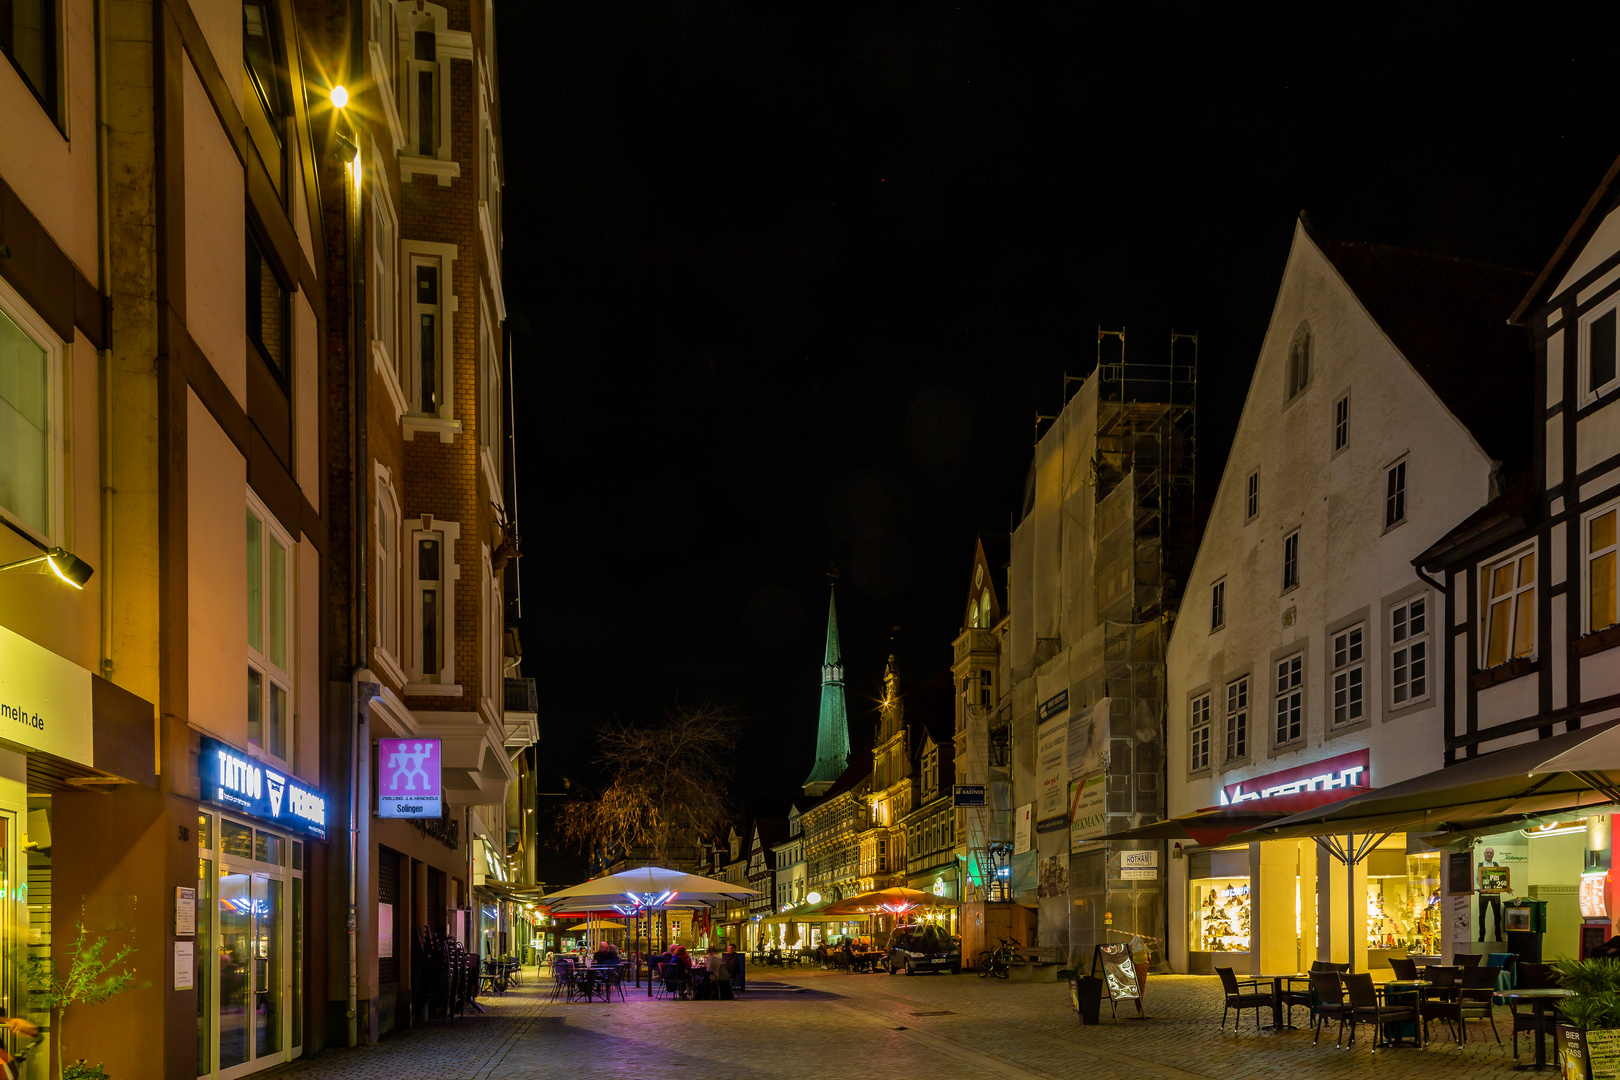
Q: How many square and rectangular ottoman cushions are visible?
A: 0